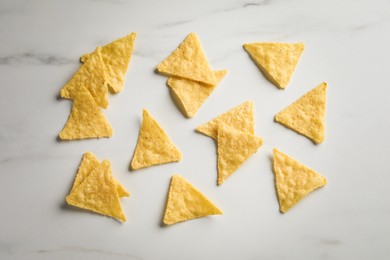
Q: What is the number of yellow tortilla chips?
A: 14